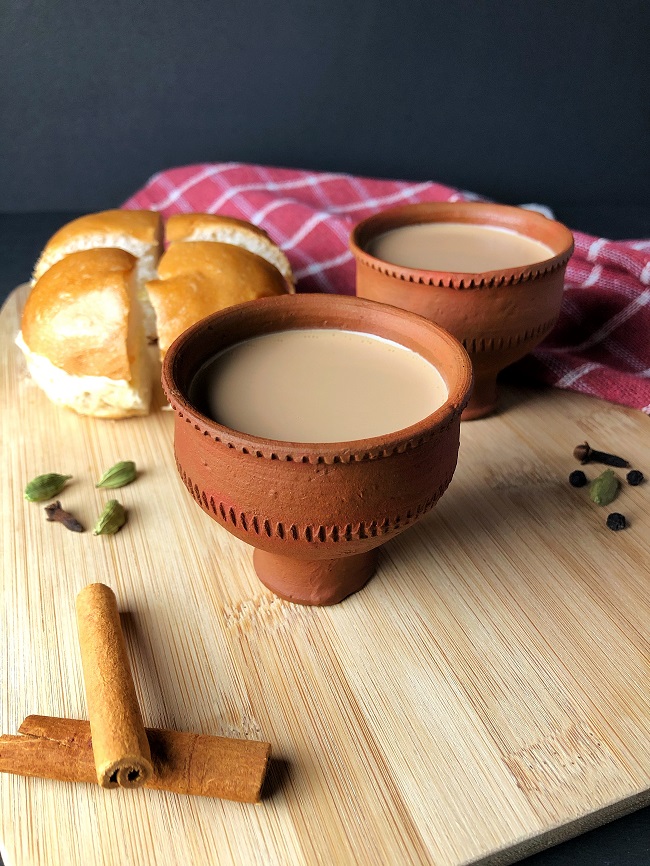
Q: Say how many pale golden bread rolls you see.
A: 4